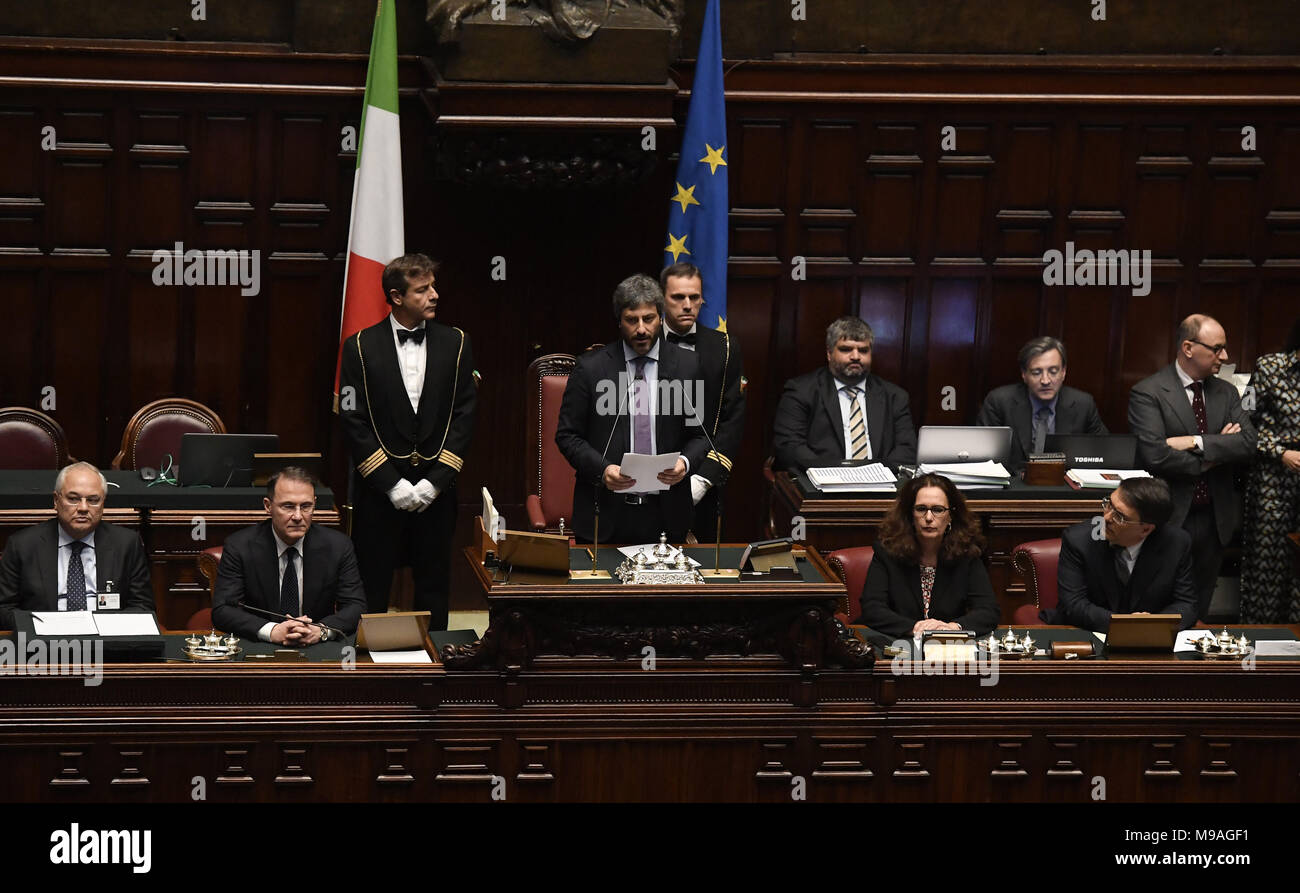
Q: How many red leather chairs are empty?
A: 3